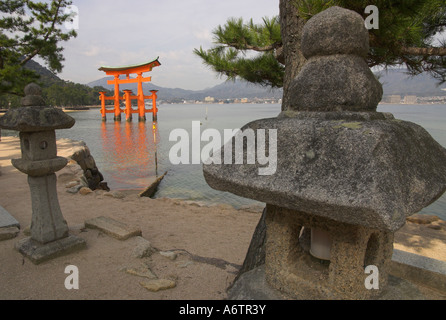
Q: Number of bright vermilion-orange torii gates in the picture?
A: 1